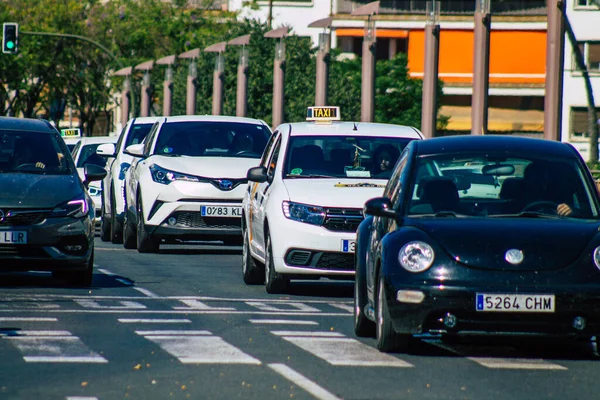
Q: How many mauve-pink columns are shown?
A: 12